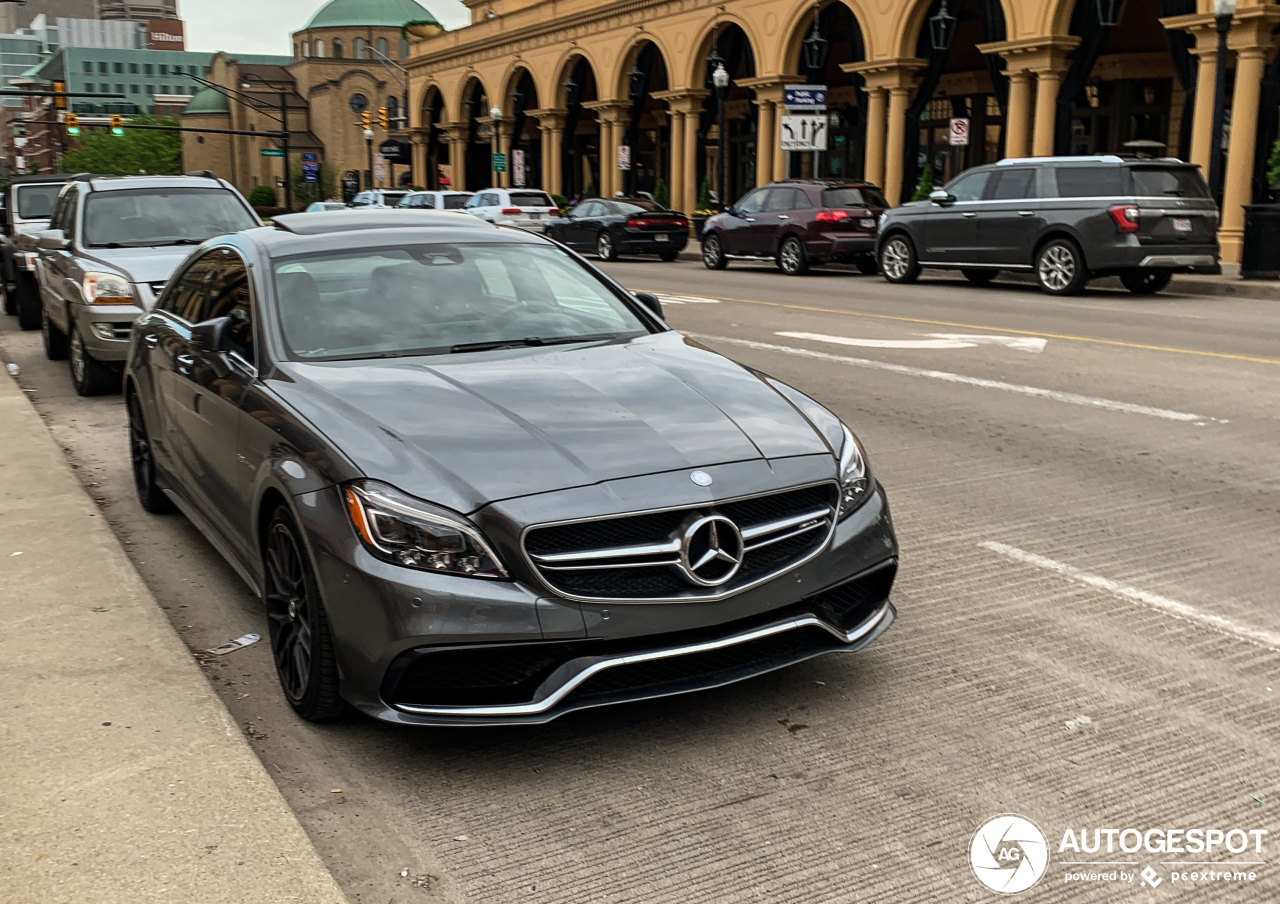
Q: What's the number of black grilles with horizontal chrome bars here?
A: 1